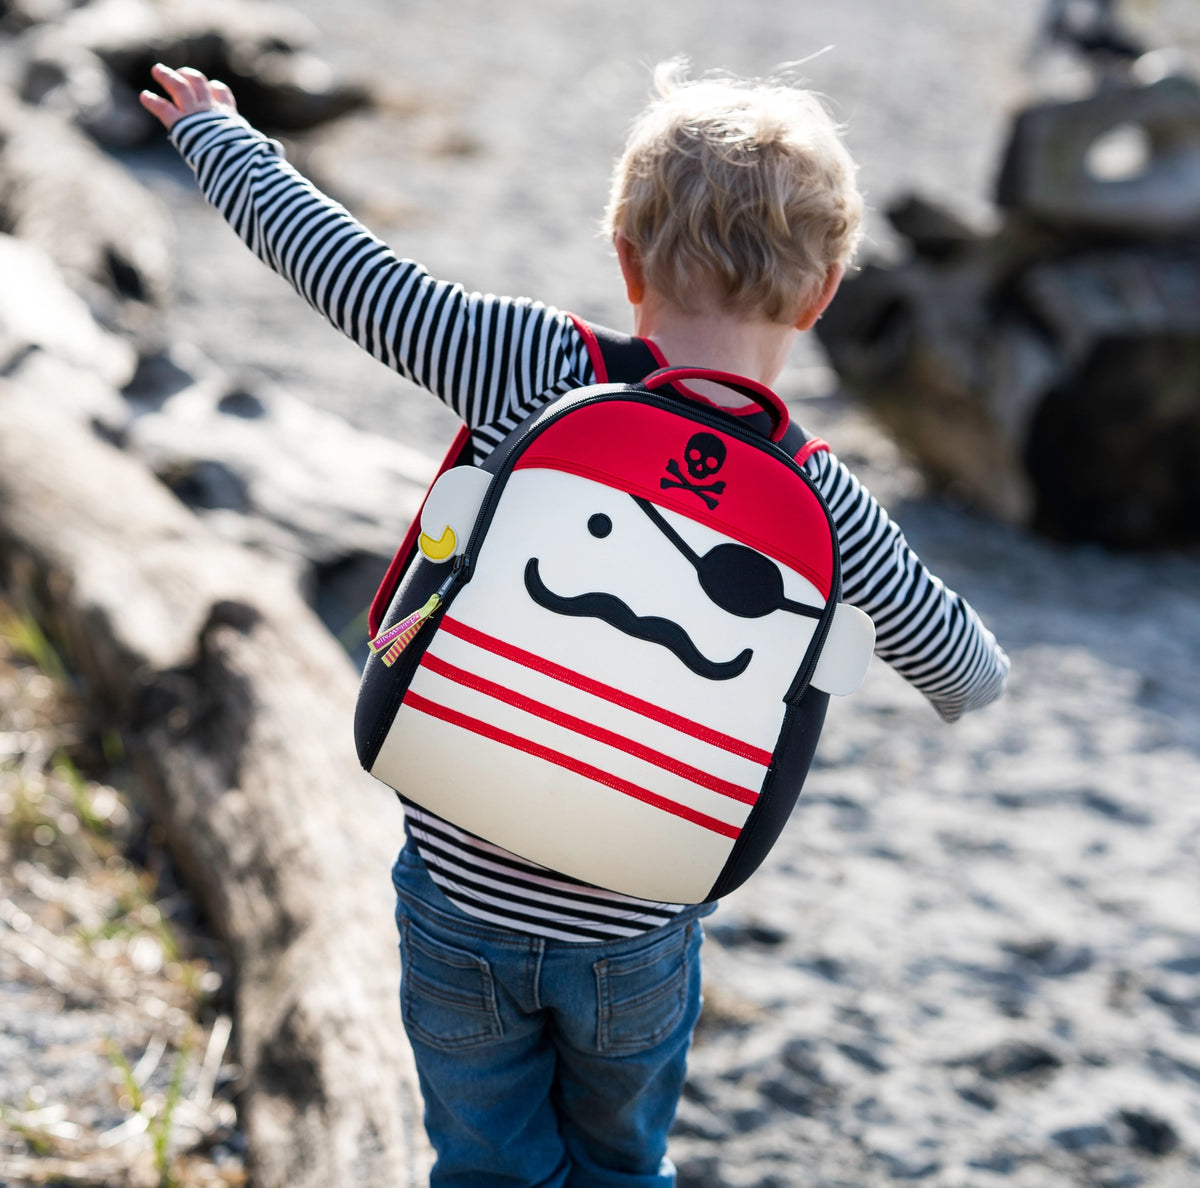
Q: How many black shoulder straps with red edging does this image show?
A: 2